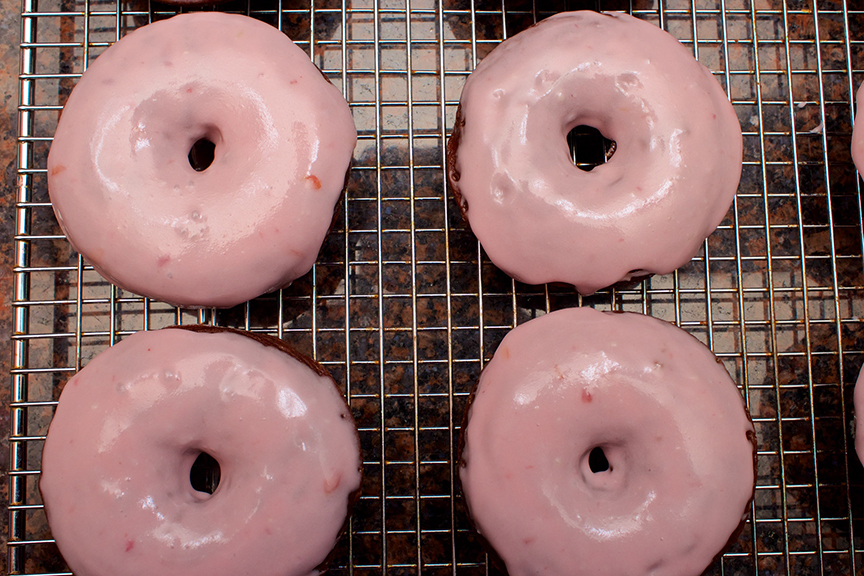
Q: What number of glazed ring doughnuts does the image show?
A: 4